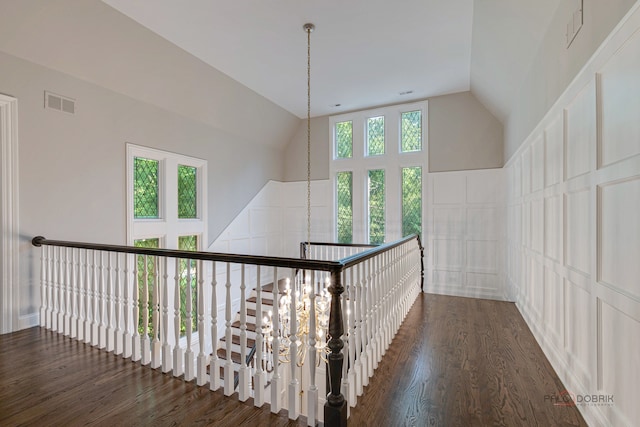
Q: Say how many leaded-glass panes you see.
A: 10